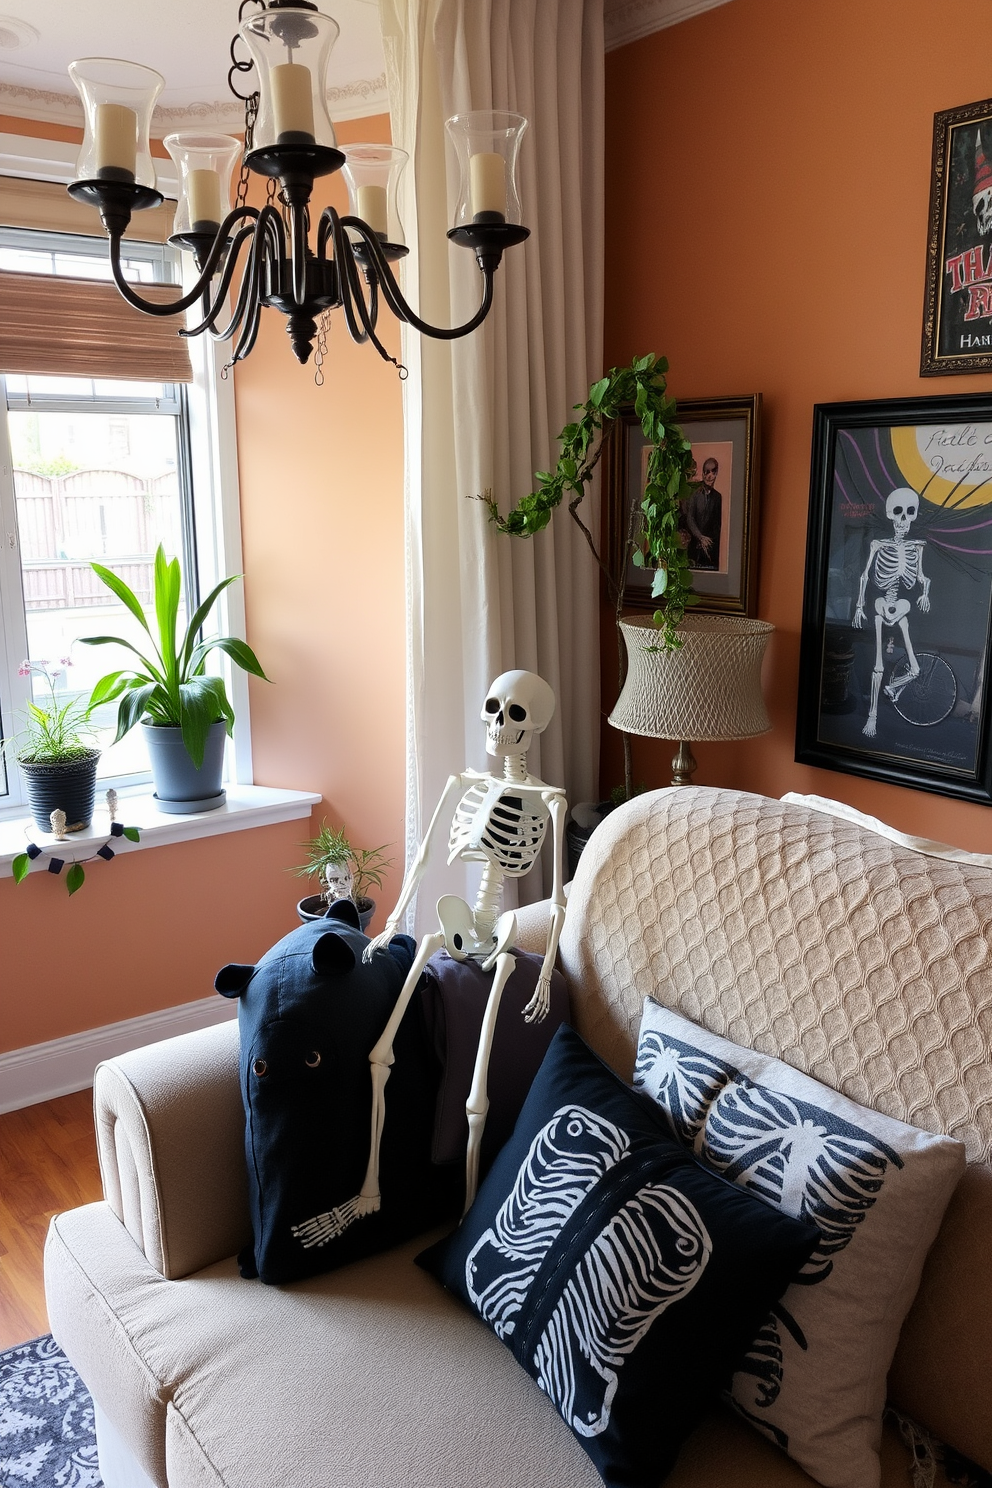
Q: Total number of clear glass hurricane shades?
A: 5